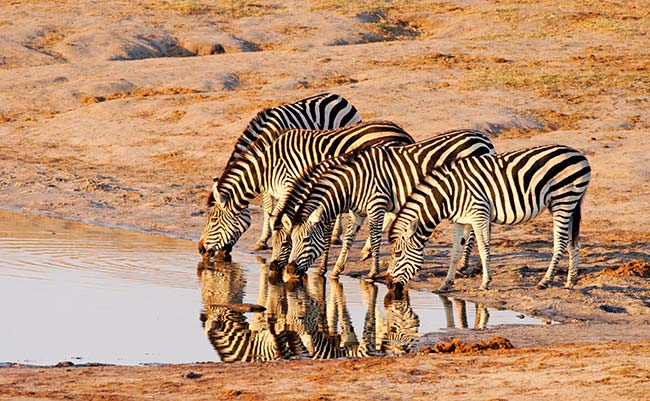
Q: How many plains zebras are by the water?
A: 5